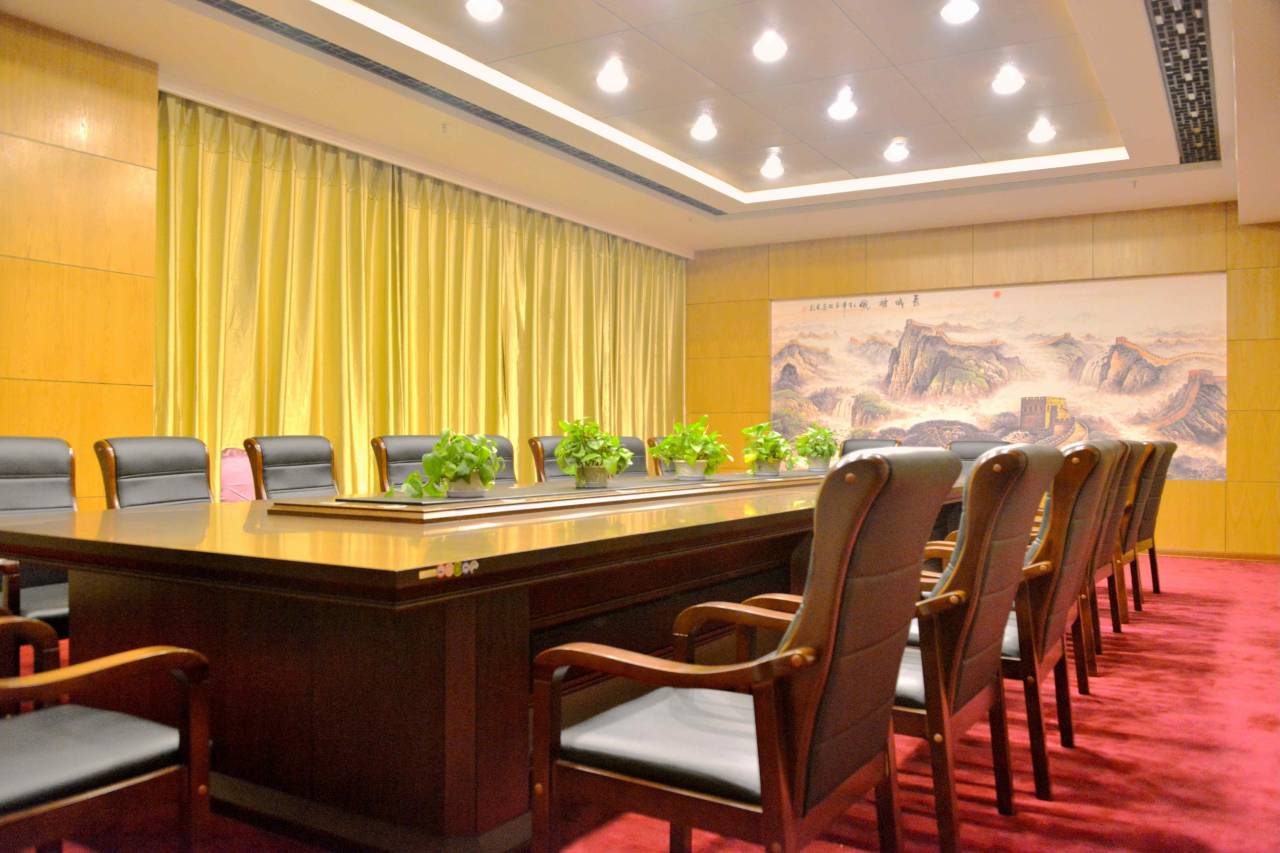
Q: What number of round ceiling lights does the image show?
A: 10